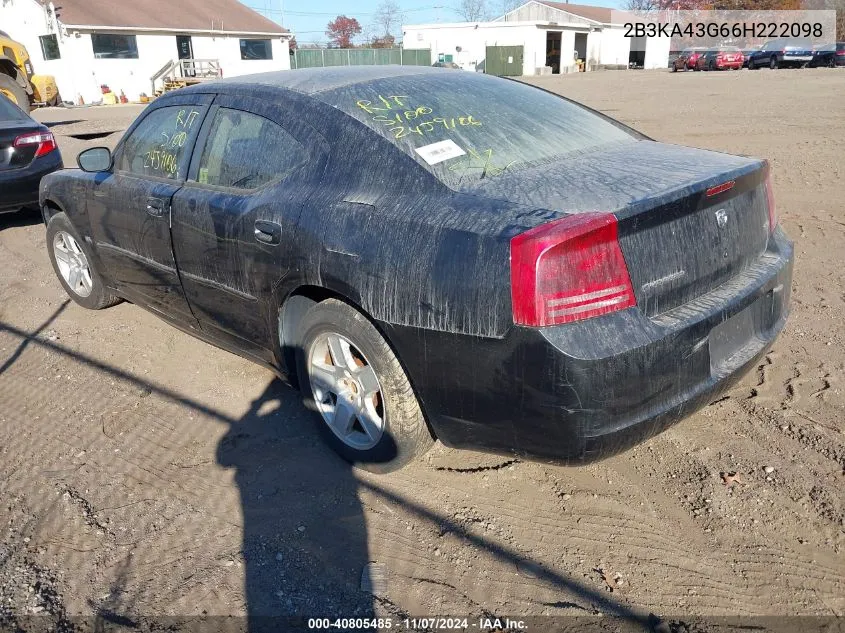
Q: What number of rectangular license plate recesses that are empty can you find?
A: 1